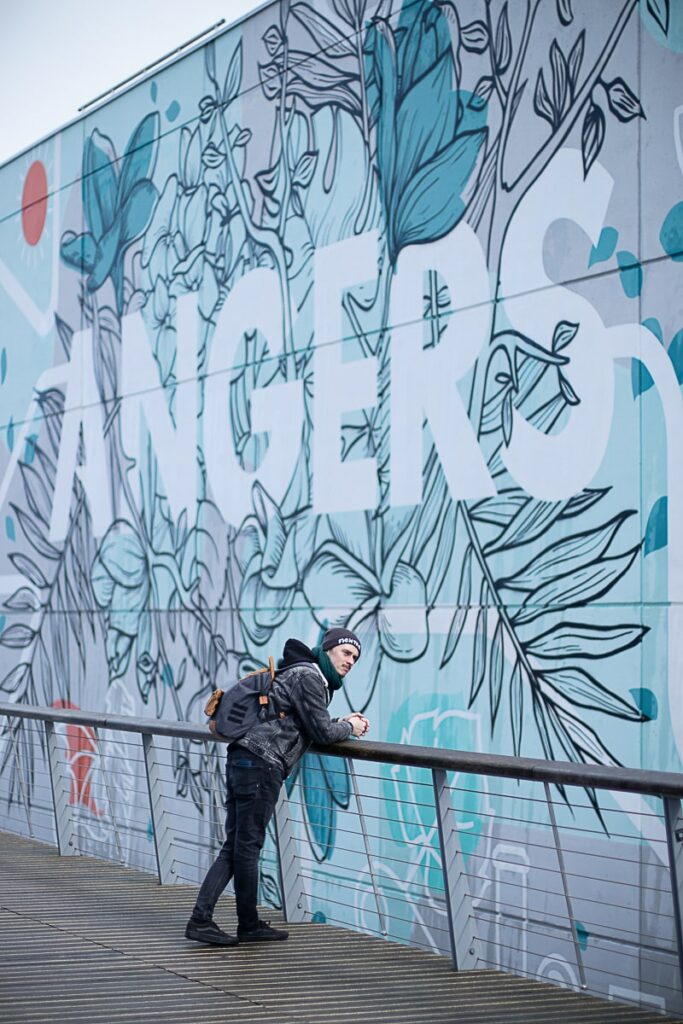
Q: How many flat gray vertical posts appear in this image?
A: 5